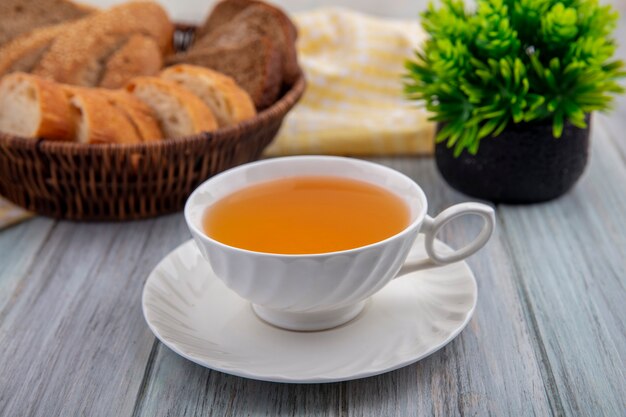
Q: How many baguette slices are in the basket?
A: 5